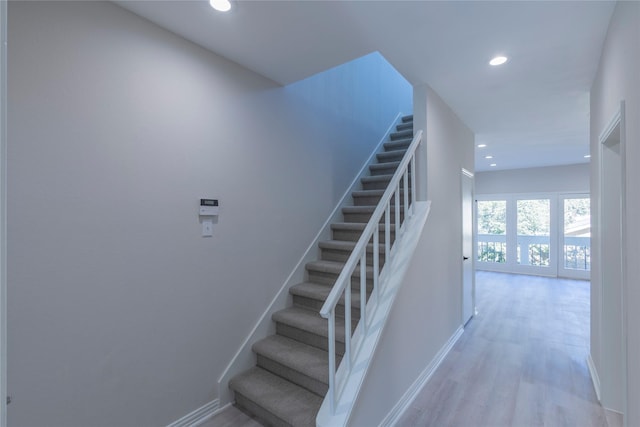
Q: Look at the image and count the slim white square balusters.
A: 8